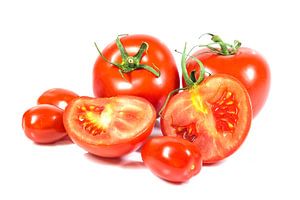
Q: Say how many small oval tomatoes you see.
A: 3